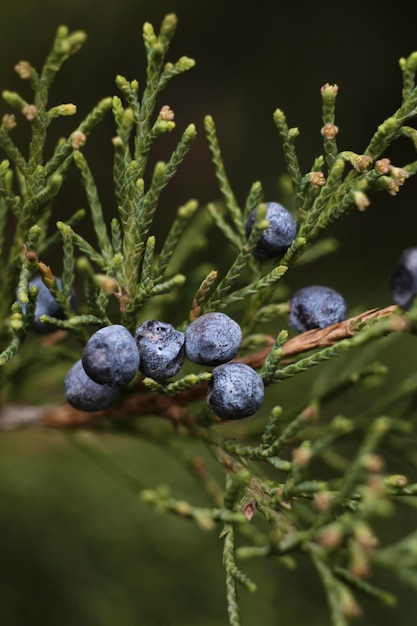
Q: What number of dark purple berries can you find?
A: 9